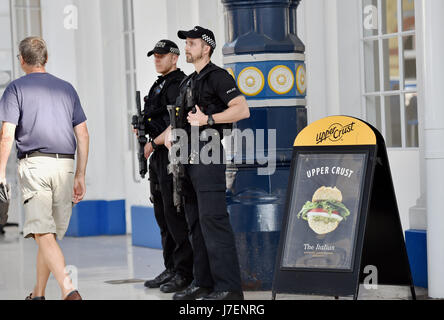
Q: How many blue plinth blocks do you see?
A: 3